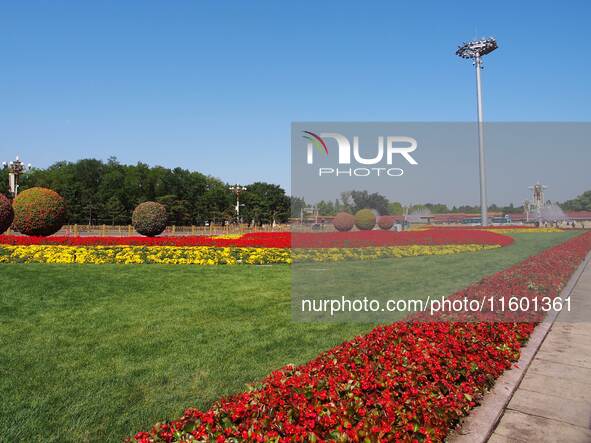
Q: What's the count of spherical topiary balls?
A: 6